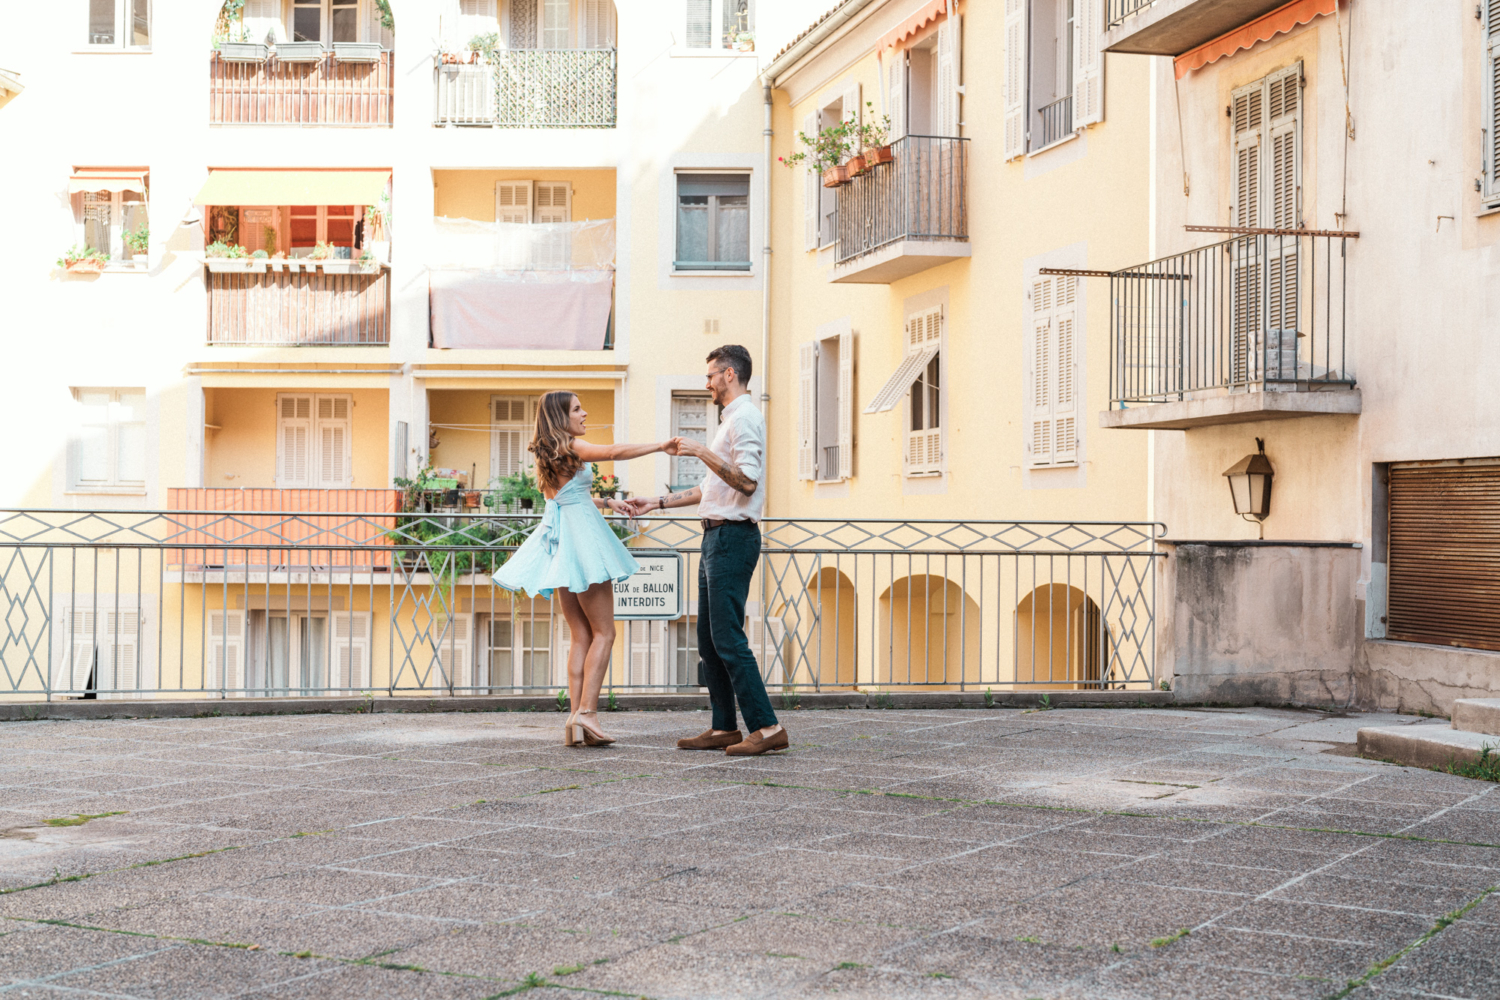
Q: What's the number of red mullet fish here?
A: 0